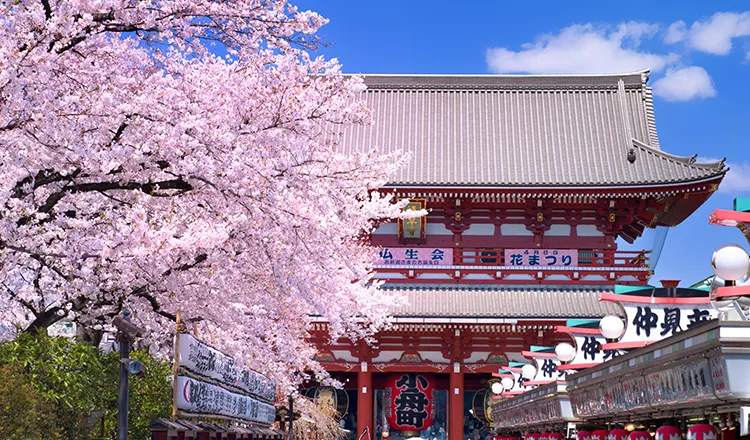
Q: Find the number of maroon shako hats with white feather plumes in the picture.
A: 0